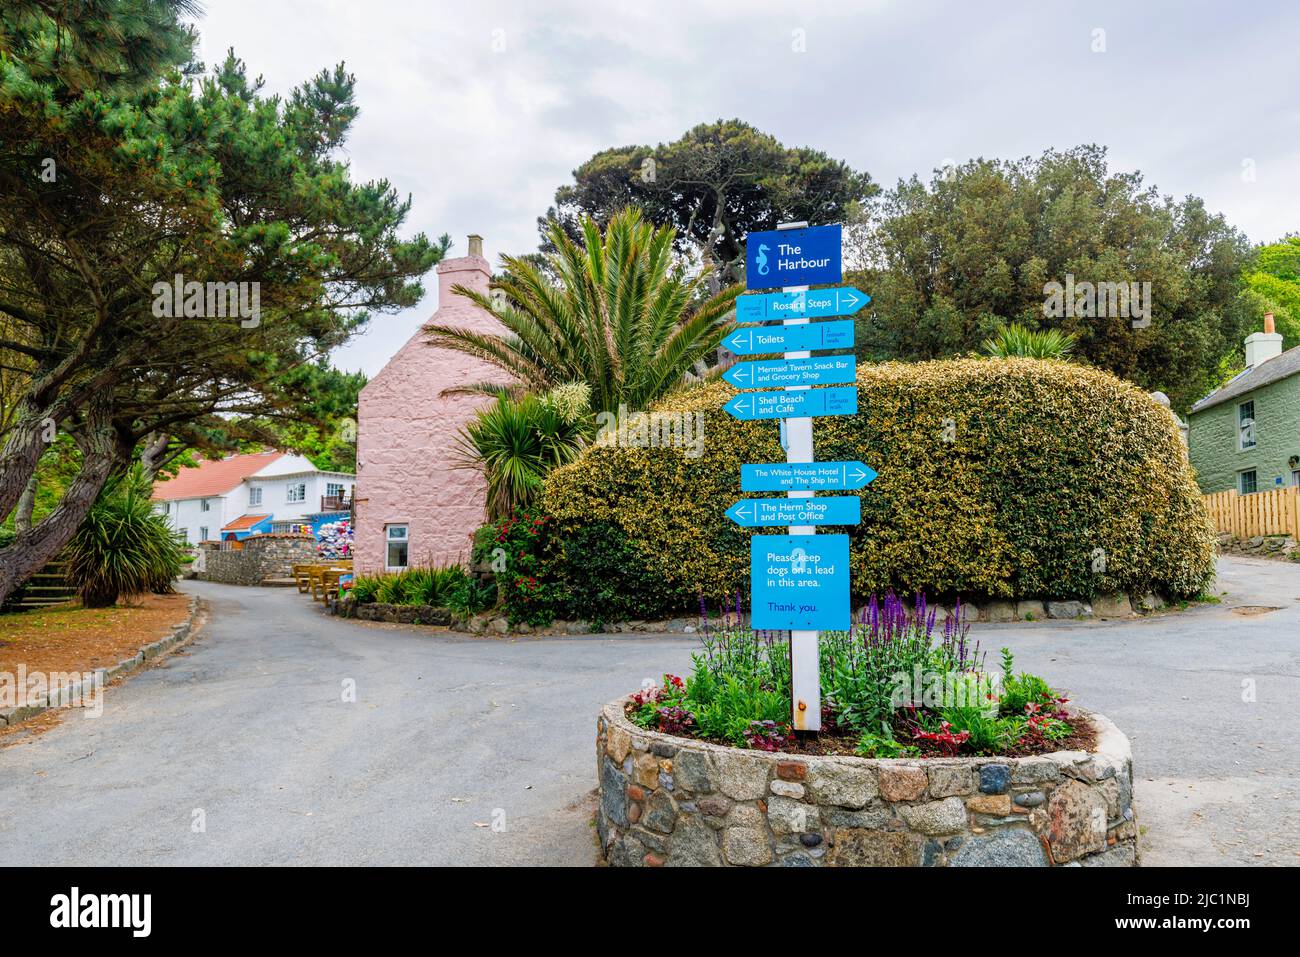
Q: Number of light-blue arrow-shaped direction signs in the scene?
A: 6